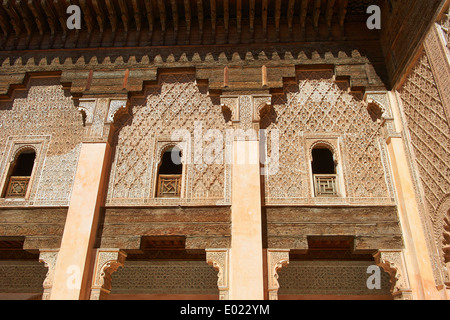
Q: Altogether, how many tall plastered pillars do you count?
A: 3